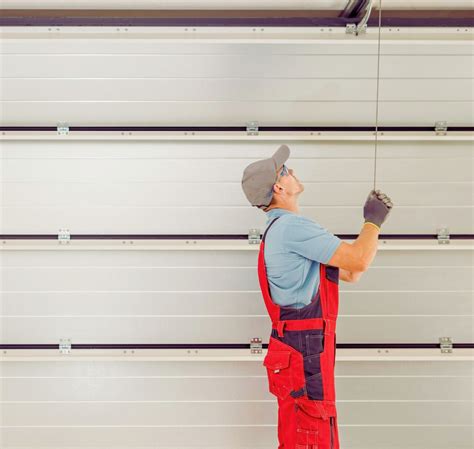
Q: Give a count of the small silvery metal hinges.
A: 9